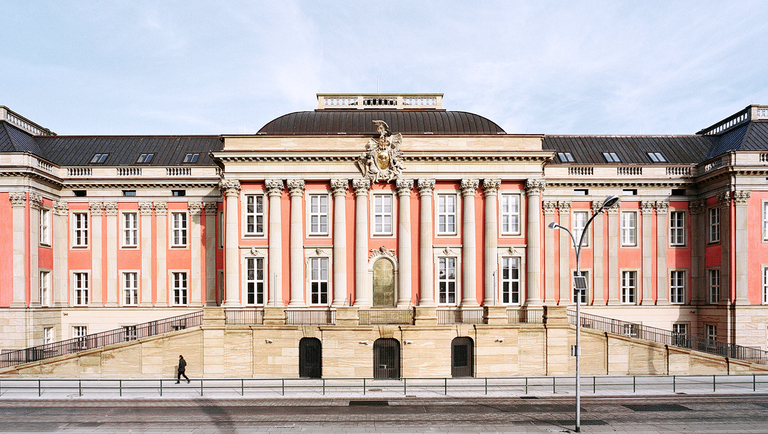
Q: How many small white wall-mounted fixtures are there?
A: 4